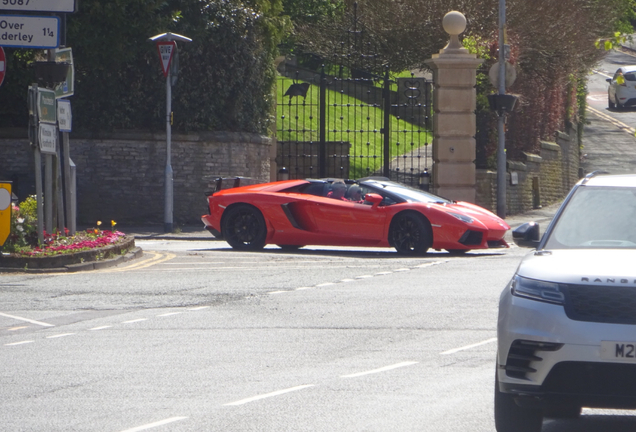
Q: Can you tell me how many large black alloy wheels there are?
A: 2